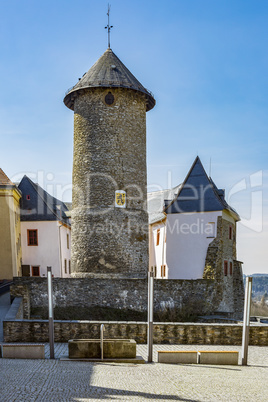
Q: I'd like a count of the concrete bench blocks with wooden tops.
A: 3